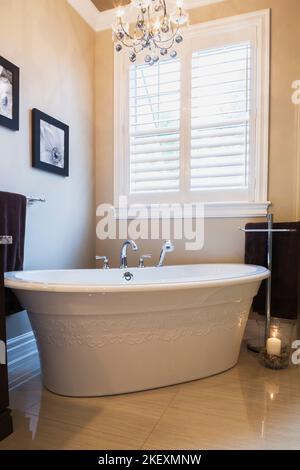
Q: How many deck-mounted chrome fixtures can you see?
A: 4